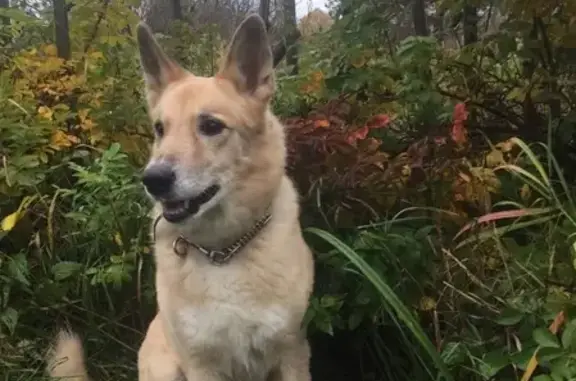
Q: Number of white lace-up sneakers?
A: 0